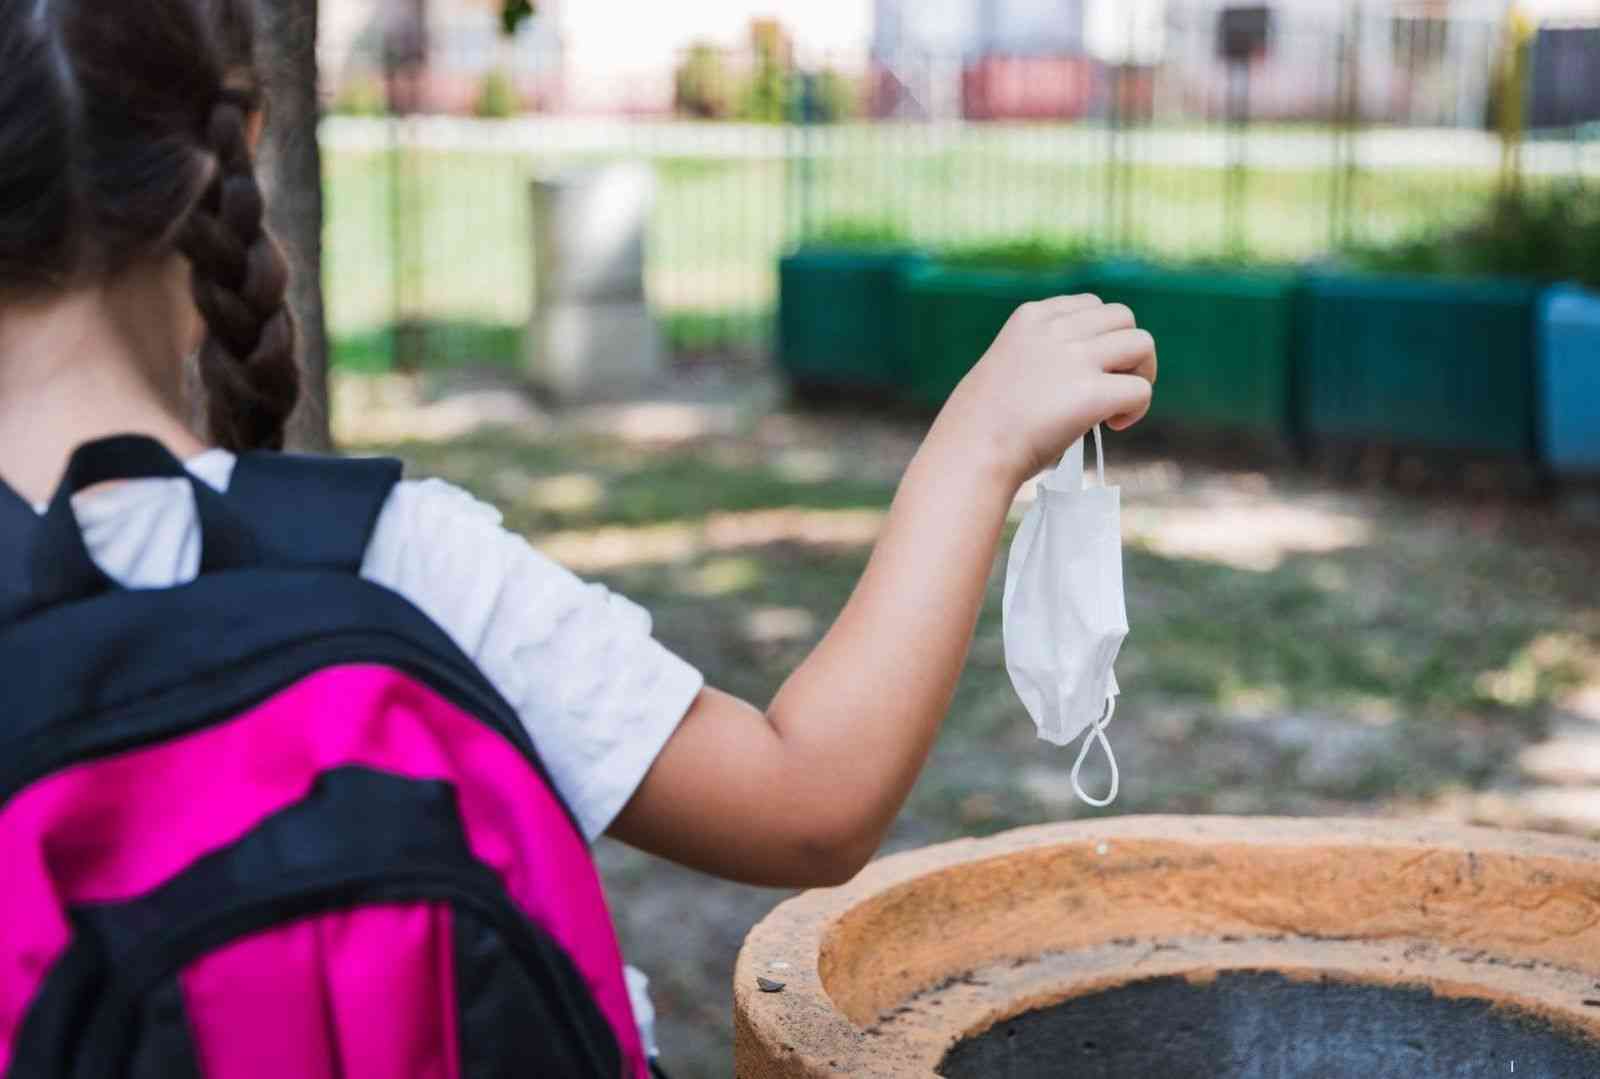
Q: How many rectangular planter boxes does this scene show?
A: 5